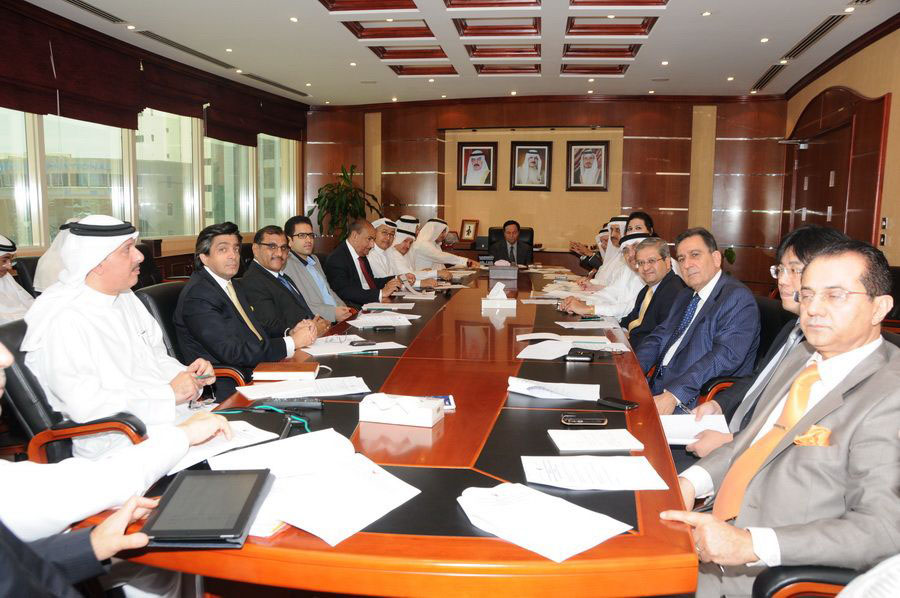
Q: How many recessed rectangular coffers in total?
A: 12